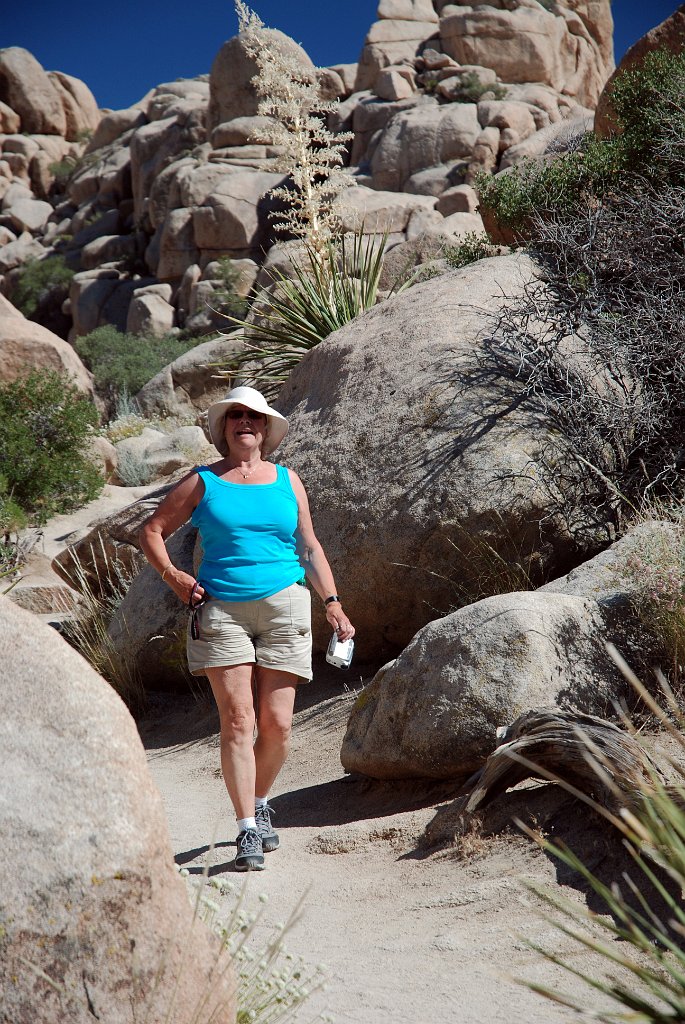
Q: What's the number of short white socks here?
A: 2